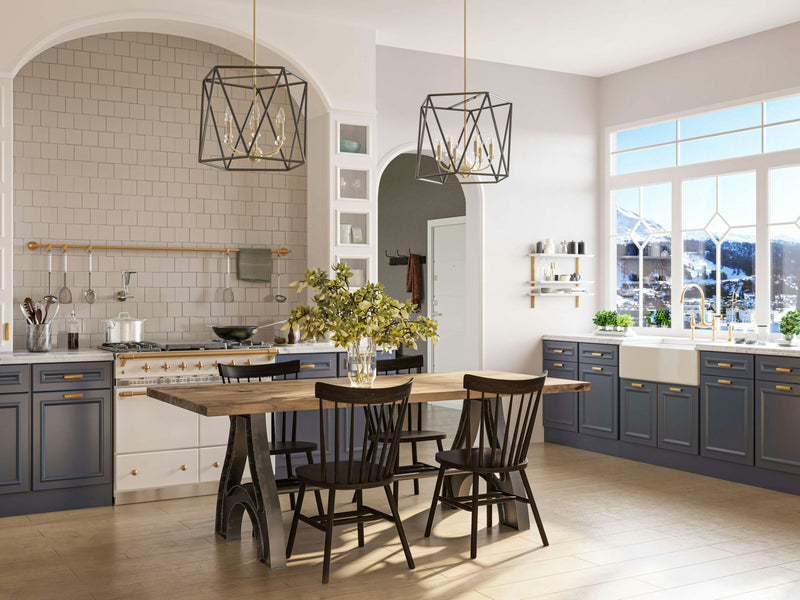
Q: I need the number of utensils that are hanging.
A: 5